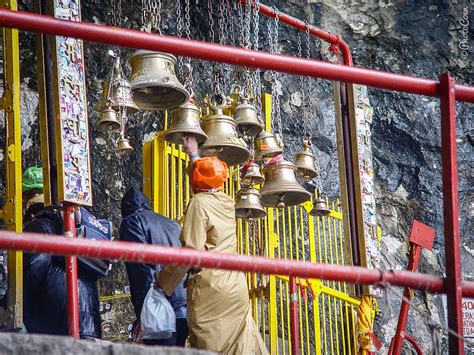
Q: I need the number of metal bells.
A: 14